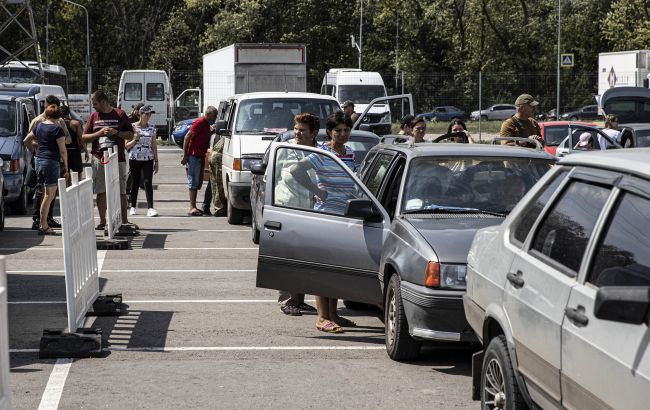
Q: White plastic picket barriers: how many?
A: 3